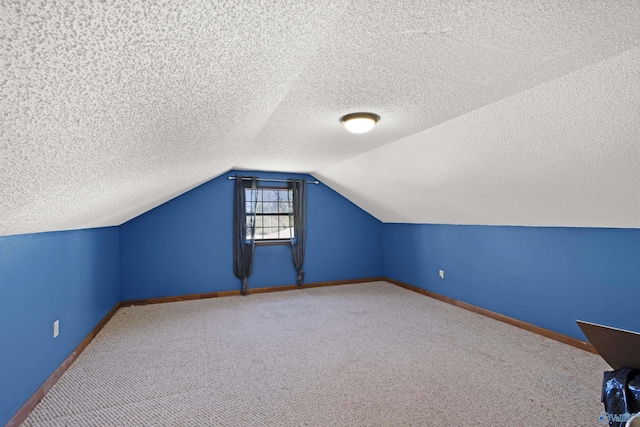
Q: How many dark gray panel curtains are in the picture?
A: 2